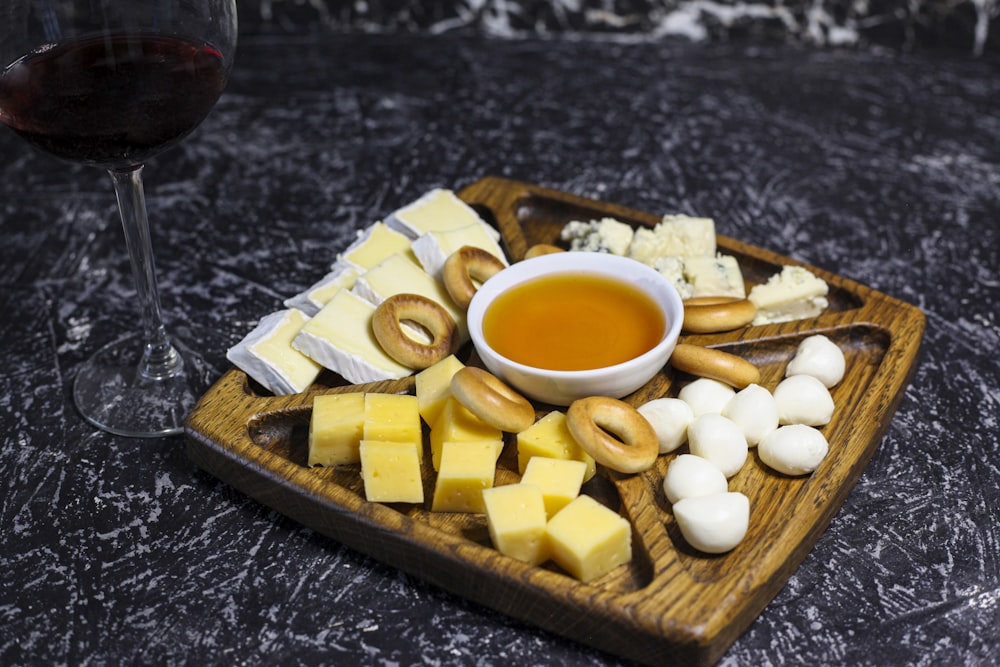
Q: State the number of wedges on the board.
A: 7